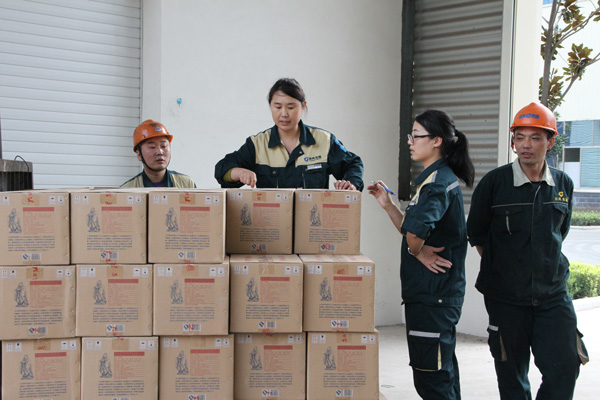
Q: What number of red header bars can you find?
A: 15